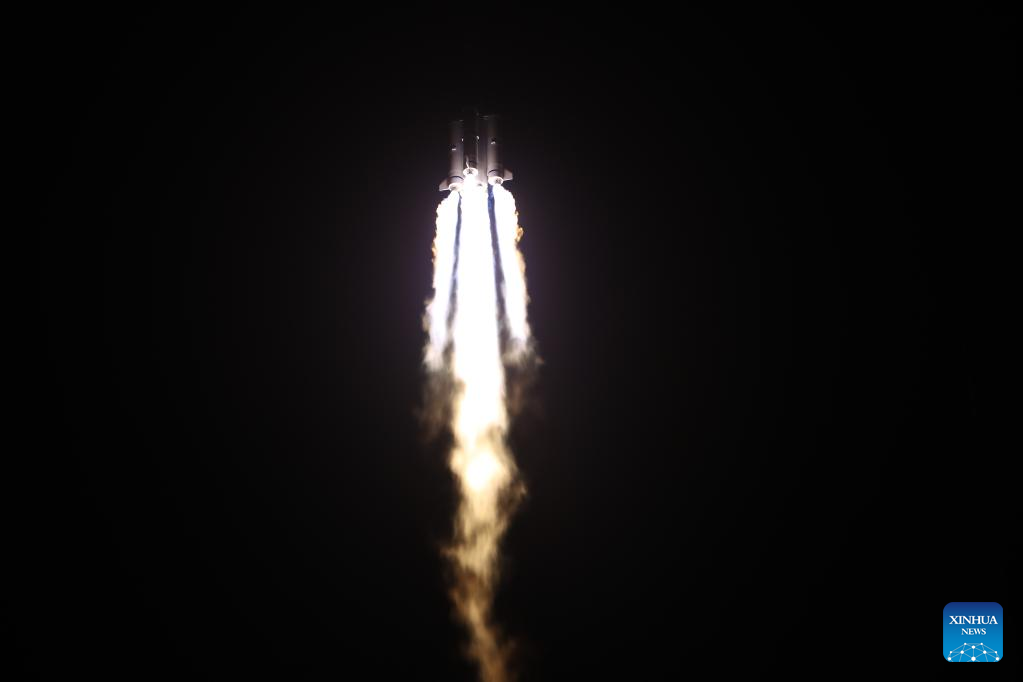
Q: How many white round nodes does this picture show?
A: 10